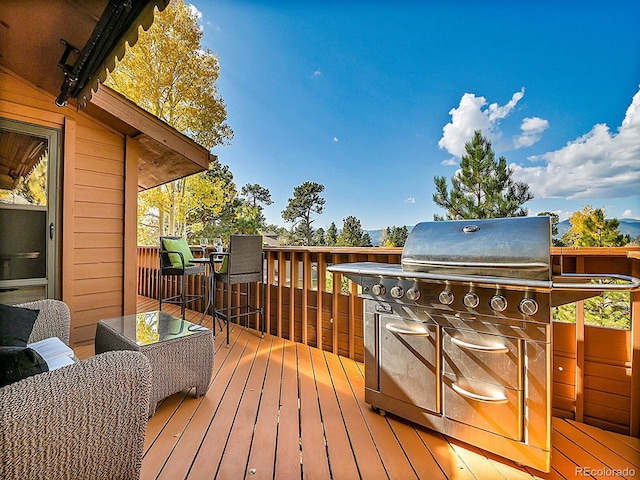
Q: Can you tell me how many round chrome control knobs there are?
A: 7